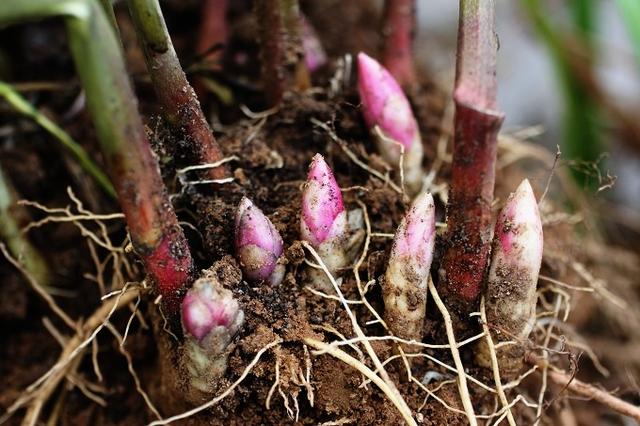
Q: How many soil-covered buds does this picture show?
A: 6